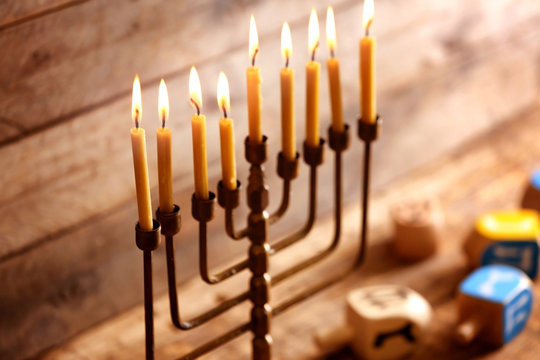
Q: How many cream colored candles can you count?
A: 9